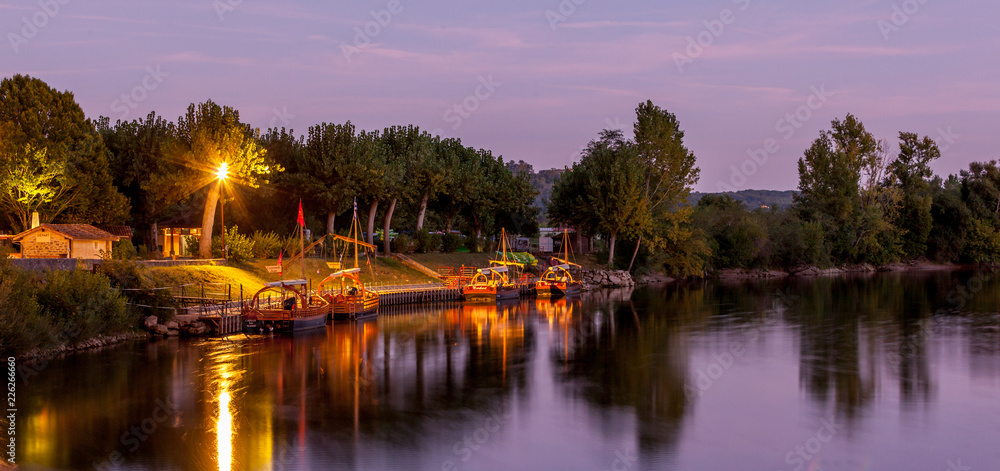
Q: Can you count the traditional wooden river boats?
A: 4